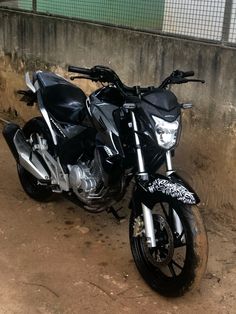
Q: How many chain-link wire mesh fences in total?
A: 1